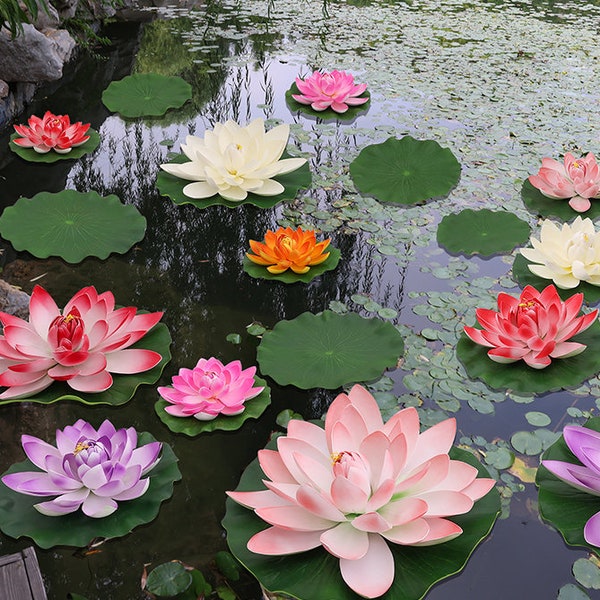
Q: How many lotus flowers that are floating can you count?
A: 12